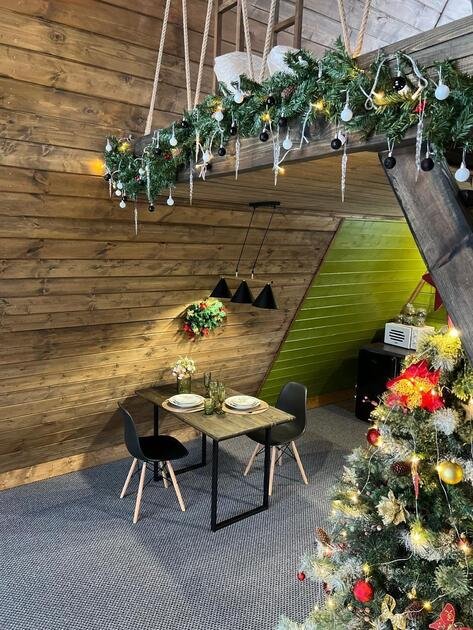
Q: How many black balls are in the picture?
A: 15